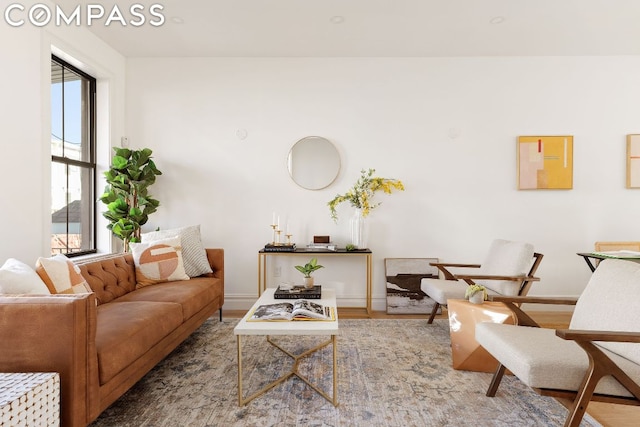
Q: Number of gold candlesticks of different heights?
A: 3